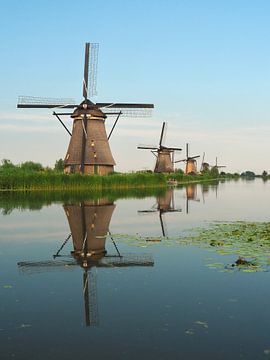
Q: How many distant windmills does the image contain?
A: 4